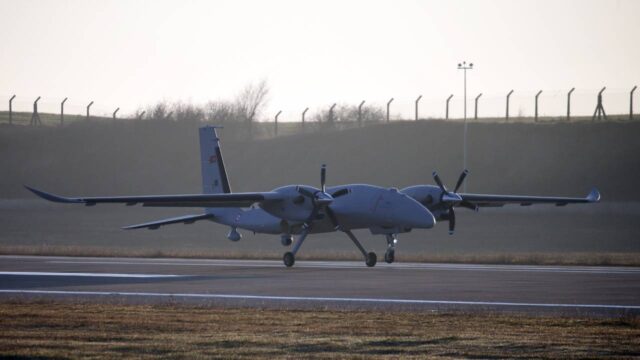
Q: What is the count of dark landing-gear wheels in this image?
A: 3